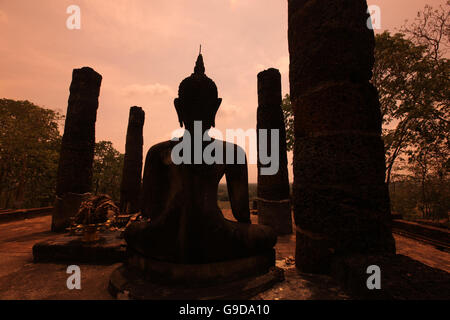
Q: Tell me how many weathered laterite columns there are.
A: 4